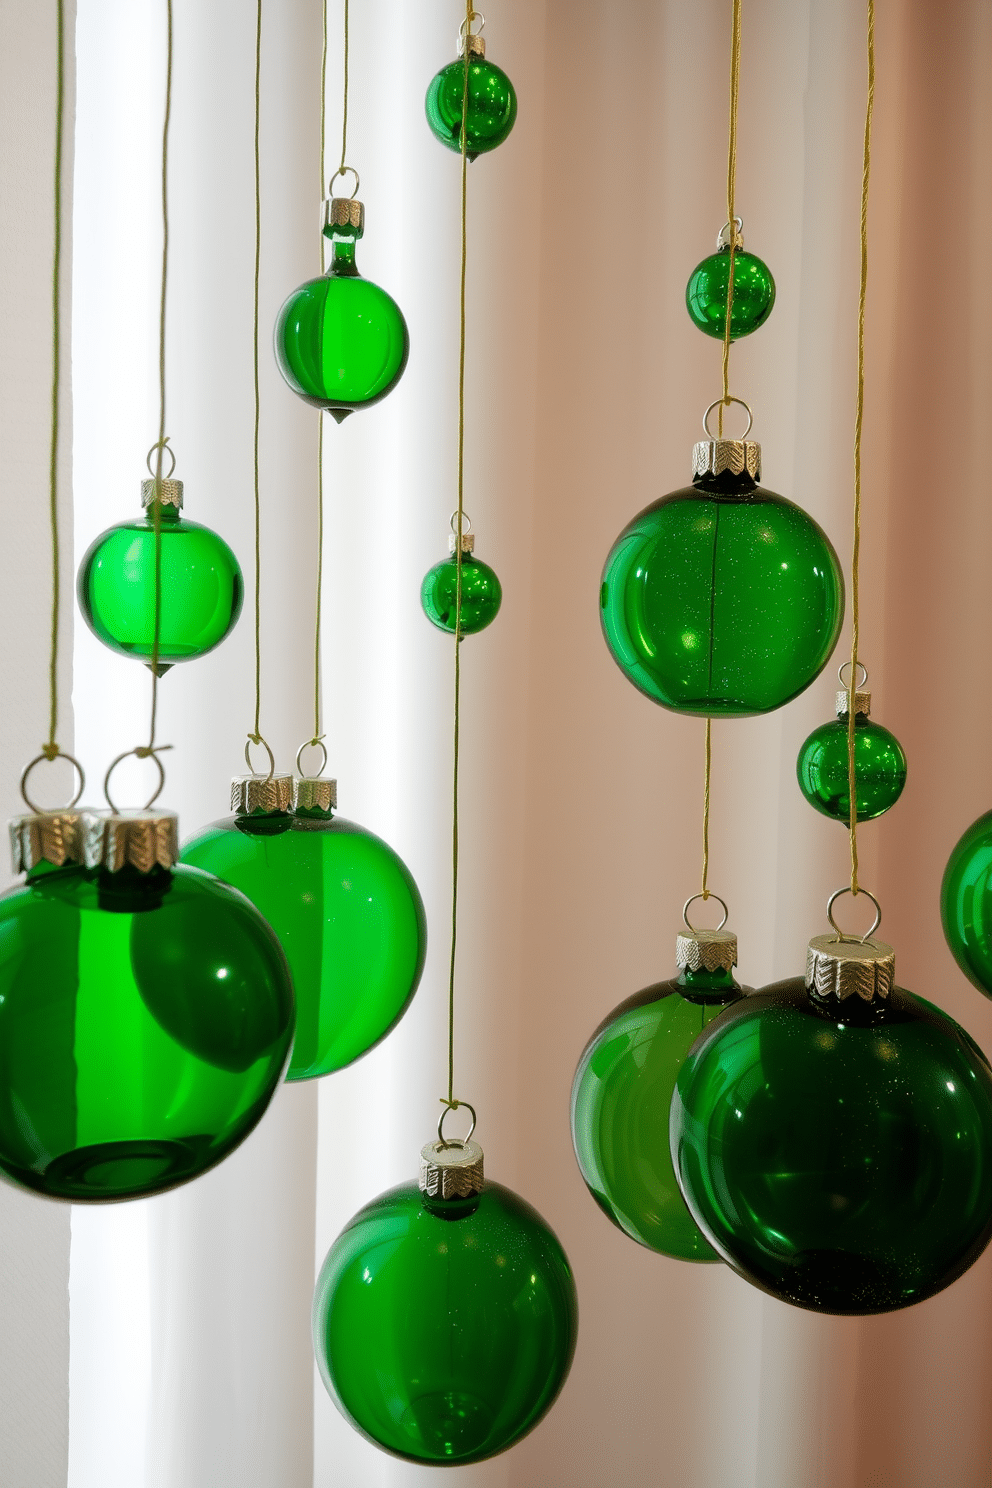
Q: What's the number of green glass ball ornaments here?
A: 13